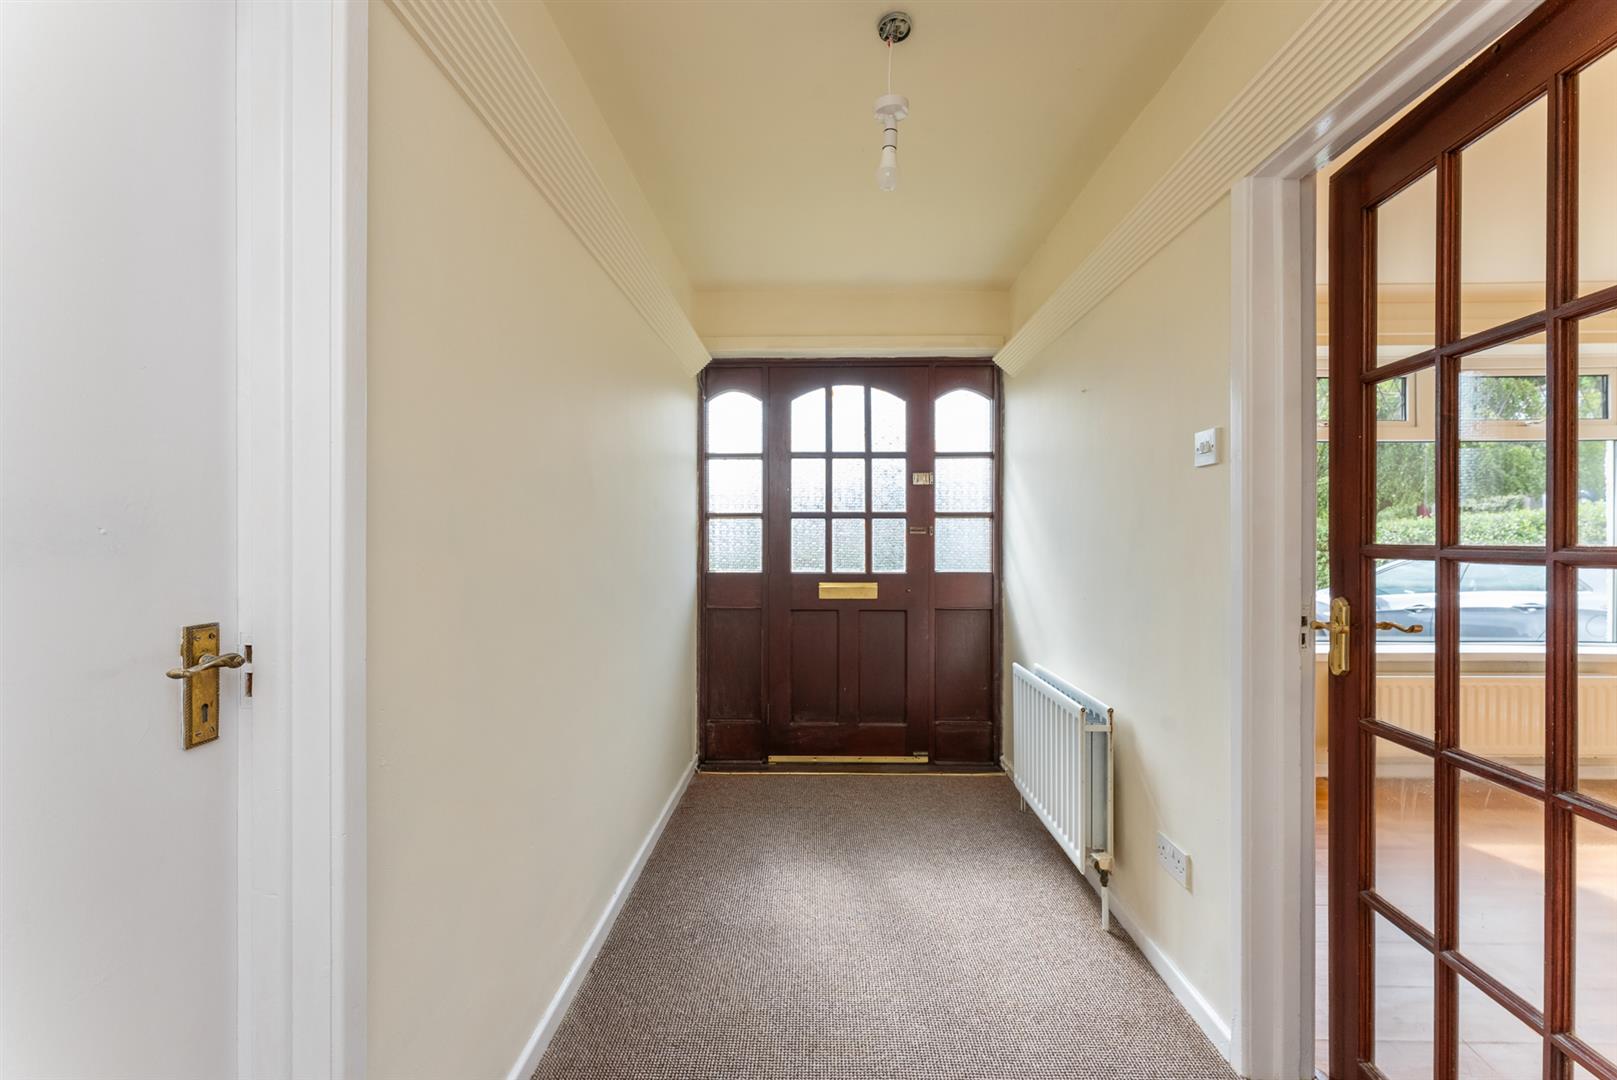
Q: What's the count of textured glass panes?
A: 15